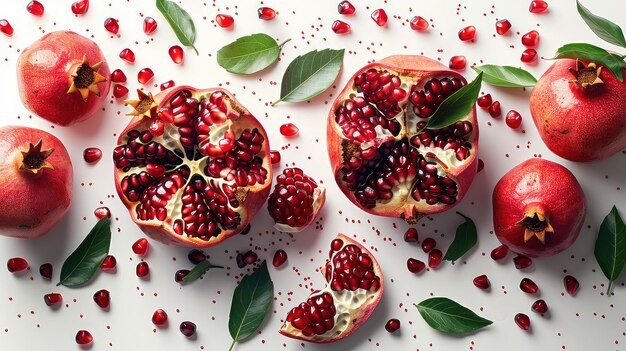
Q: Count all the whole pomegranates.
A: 4